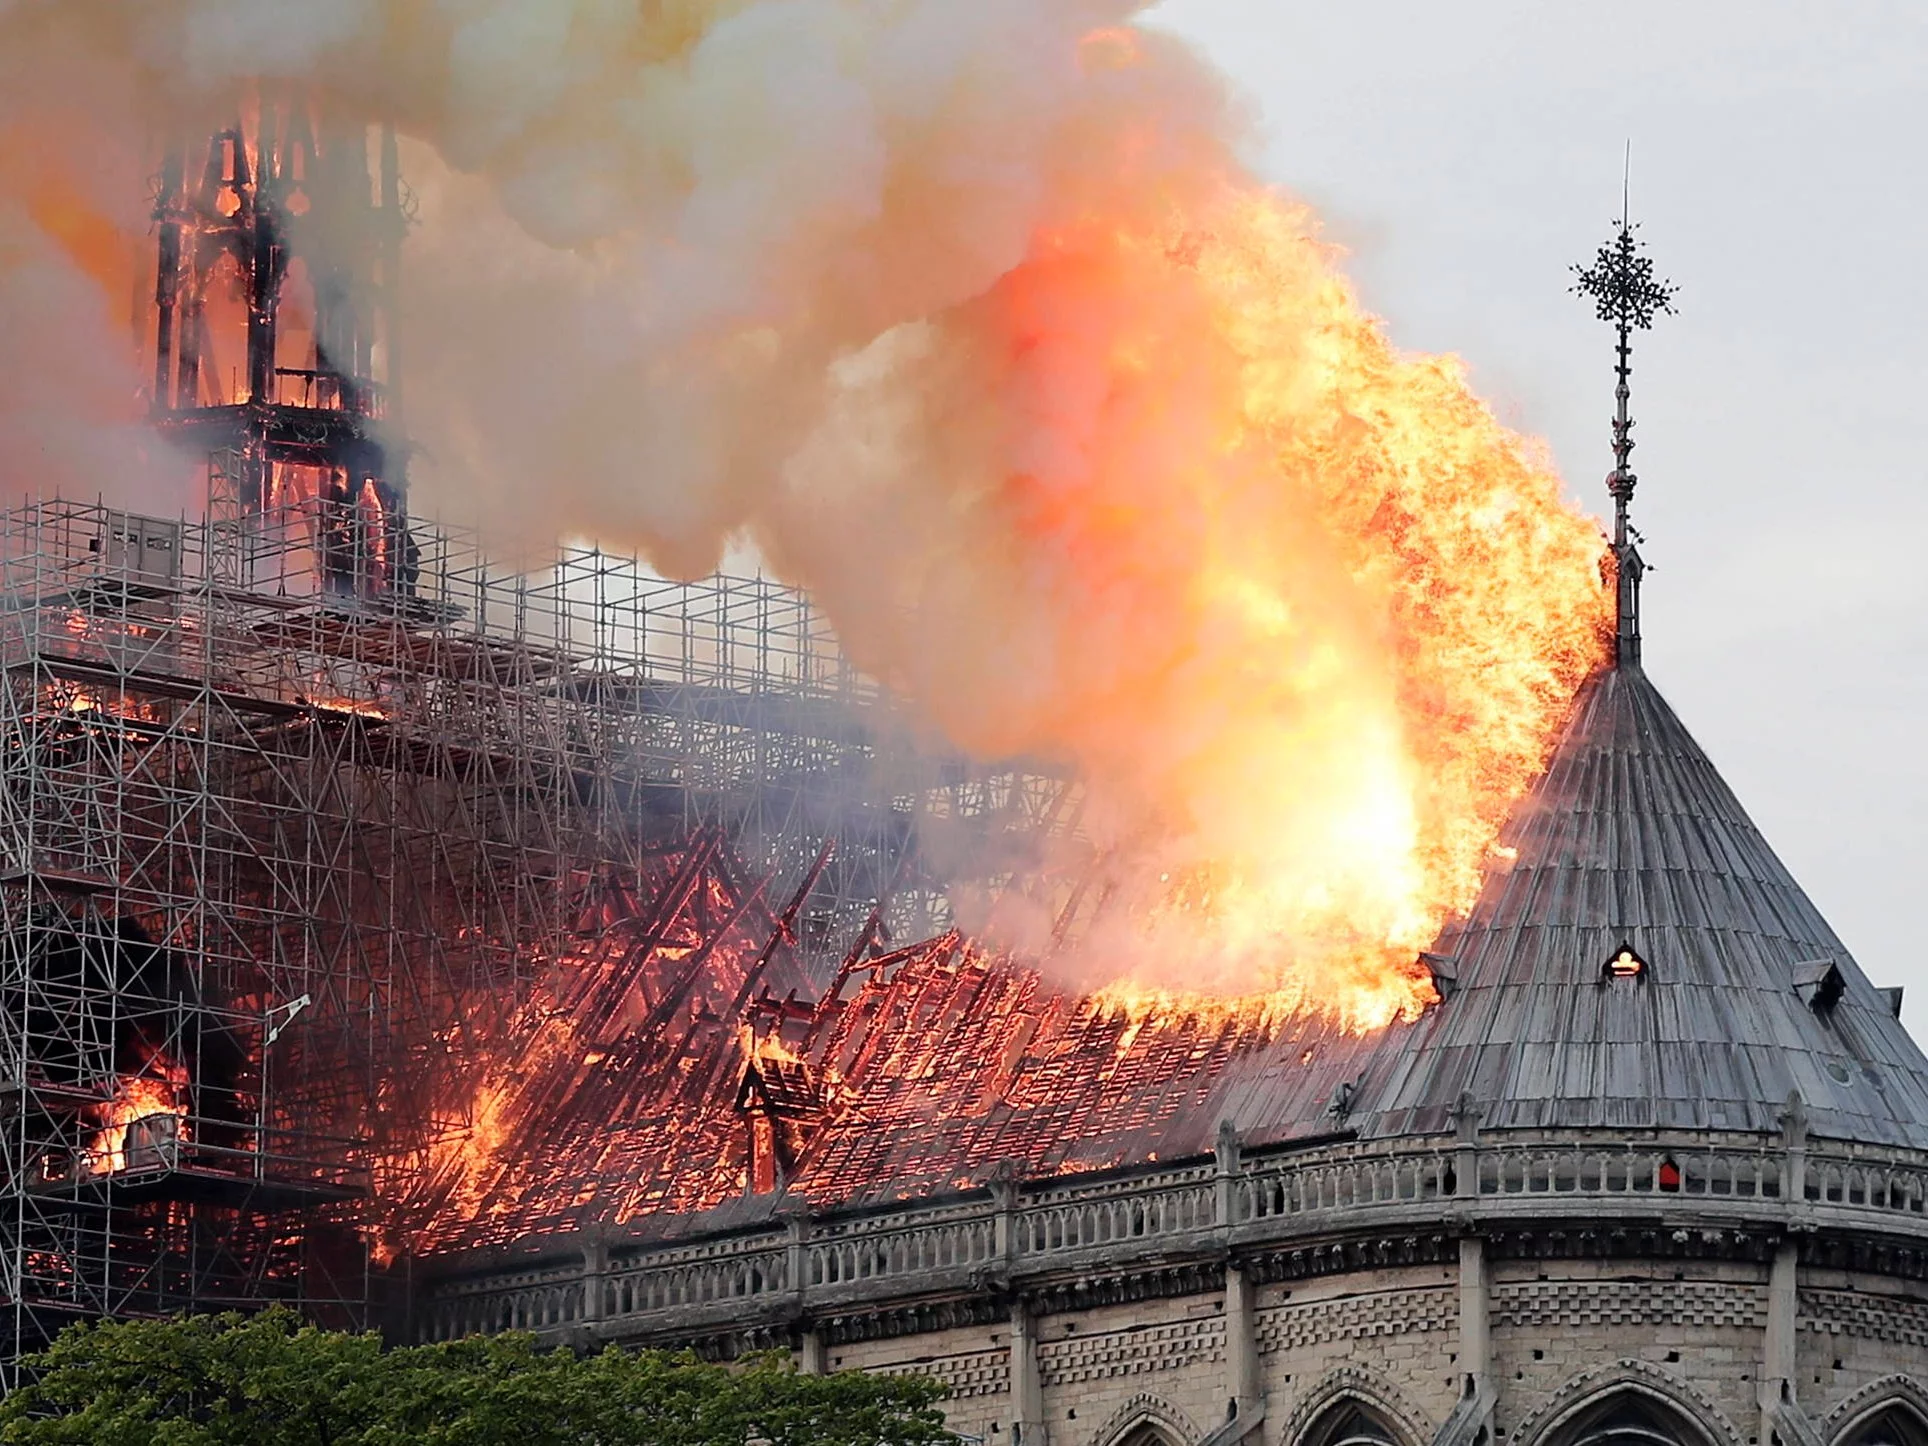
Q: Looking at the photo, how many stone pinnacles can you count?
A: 6